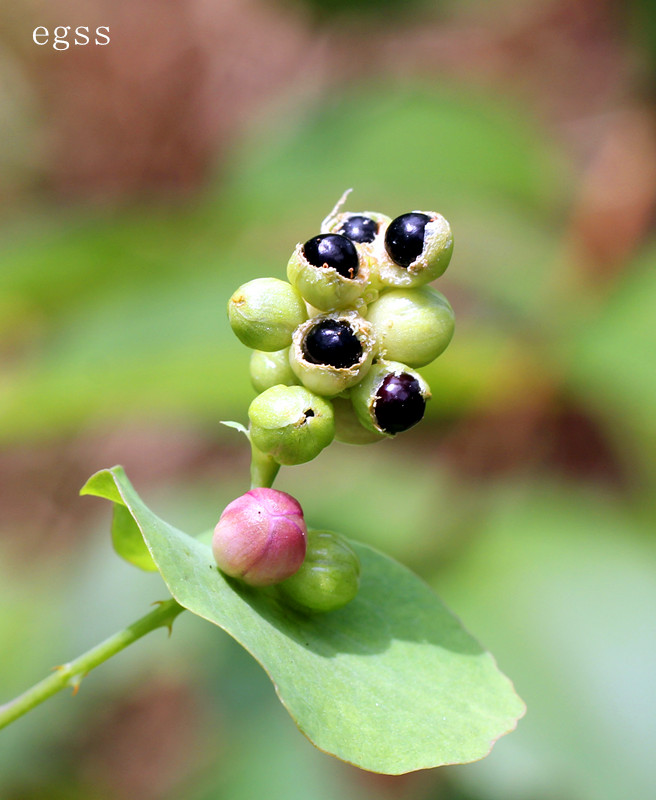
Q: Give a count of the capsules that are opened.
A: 5